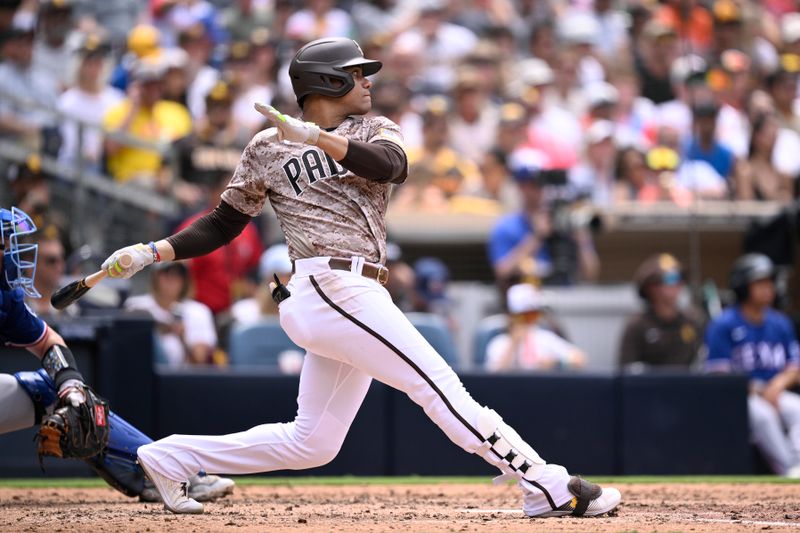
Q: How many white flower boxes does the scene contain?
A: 0